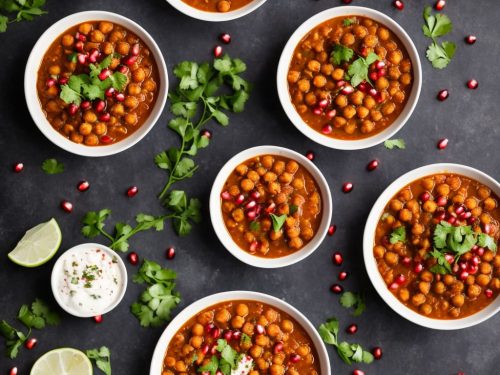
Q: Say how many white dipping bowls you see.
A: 1